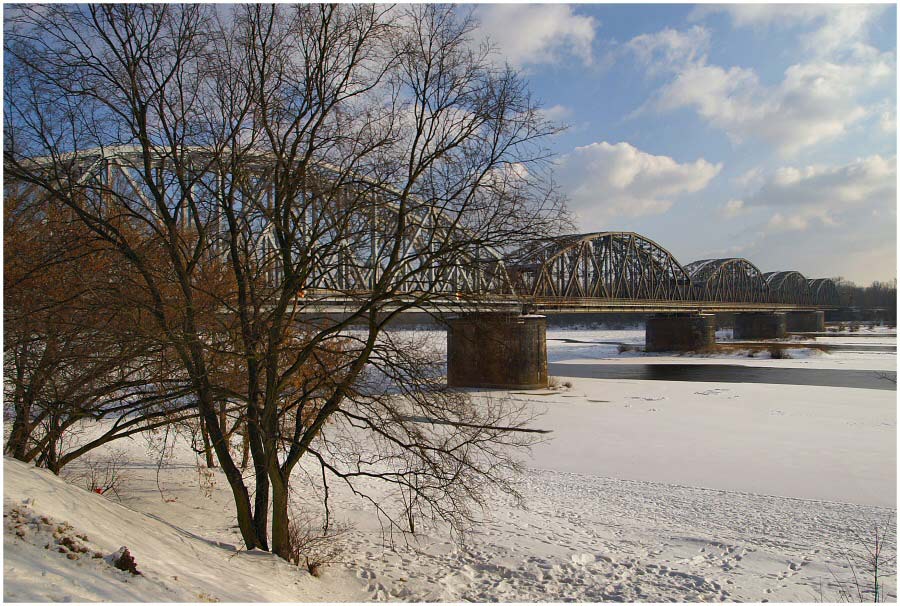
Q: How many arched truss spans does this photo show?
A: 5